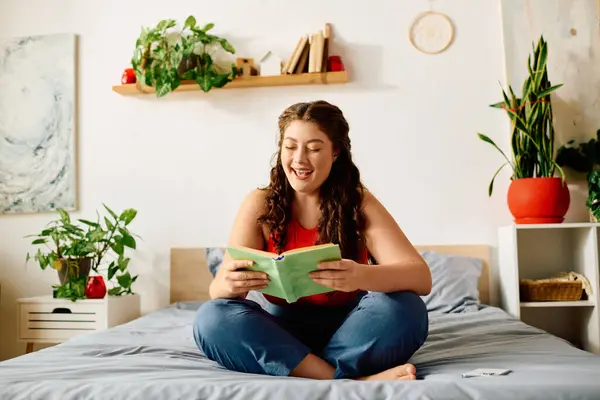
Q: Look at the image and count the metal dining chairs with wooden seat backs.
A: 0